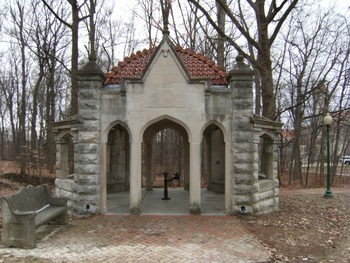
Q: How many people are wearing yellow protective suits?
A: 0